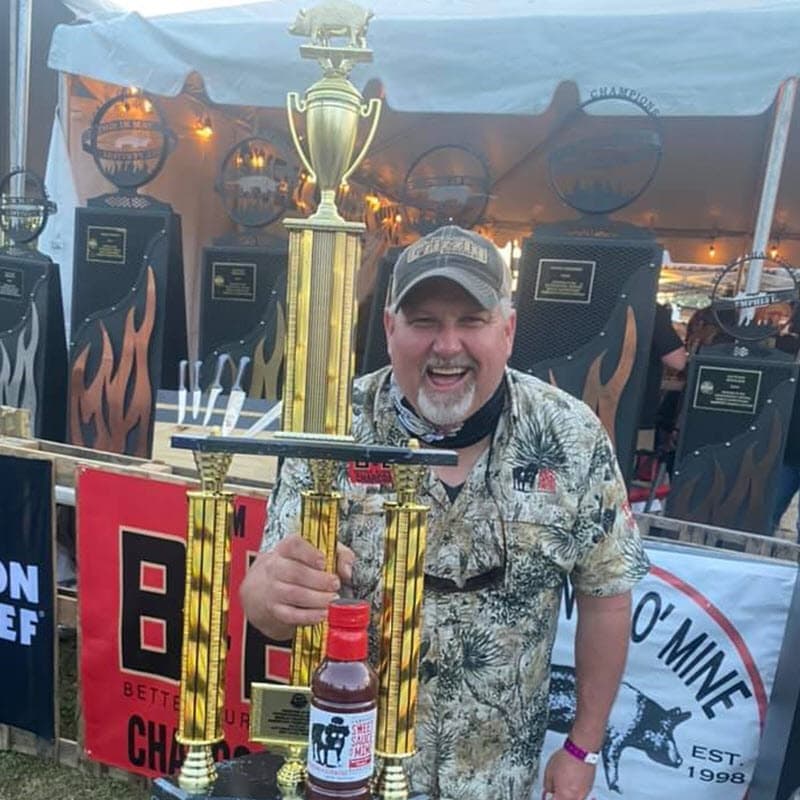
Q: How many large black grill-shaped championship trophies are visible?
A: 6